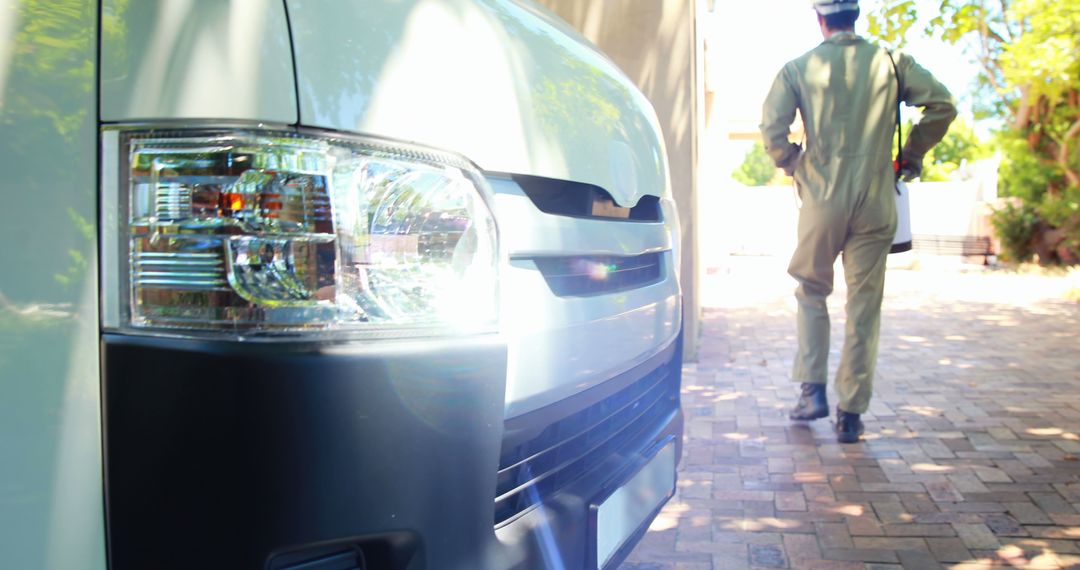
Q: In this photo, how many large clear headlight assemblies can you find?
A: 1